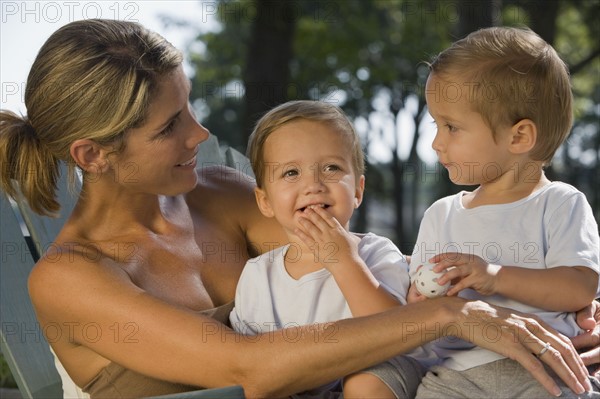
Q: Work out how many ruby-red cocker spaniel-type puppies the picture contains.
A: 0